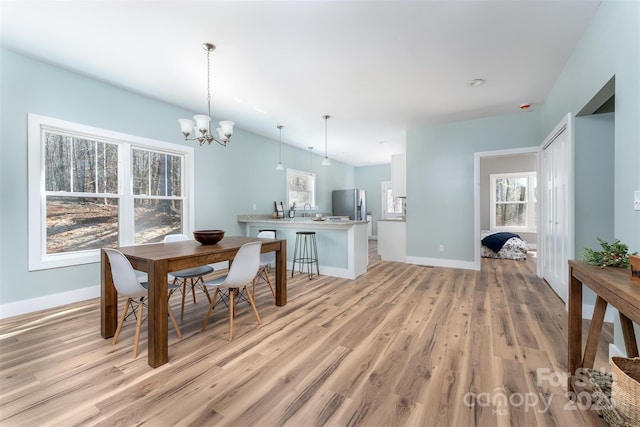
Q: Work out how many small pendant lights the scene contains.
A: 3